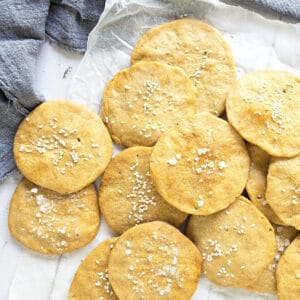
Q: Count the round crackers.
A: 14